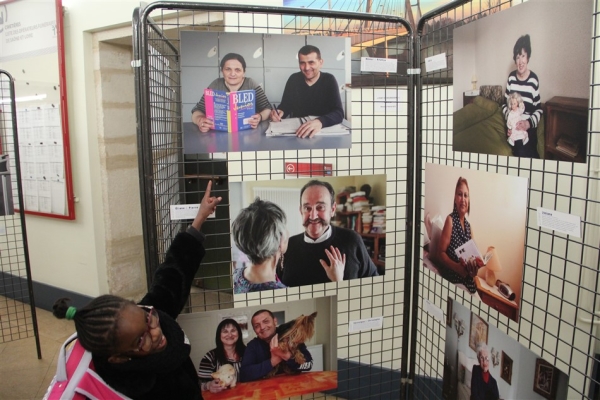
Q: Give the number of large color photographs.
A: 6